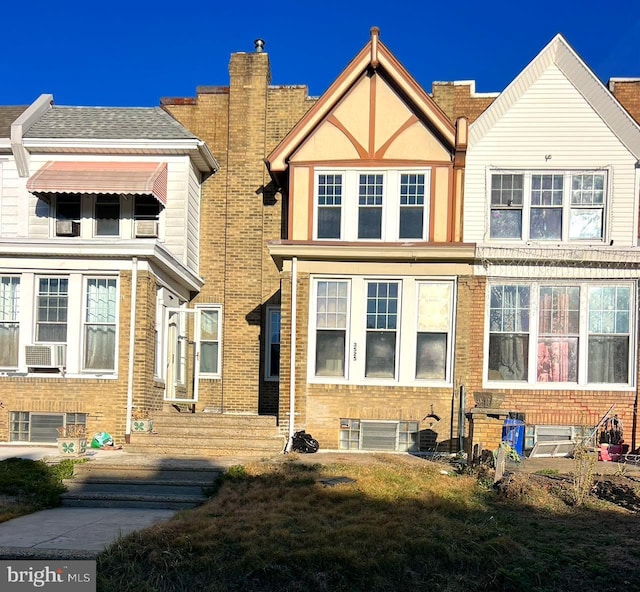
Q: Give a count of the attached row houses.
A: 3